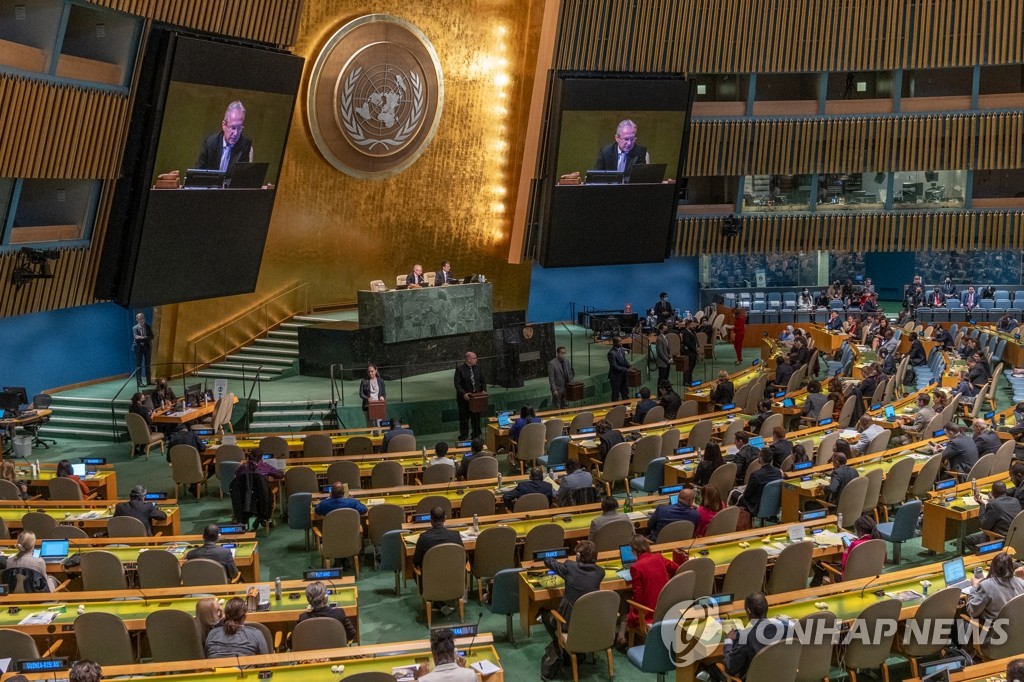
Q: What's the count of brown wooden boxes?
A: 6